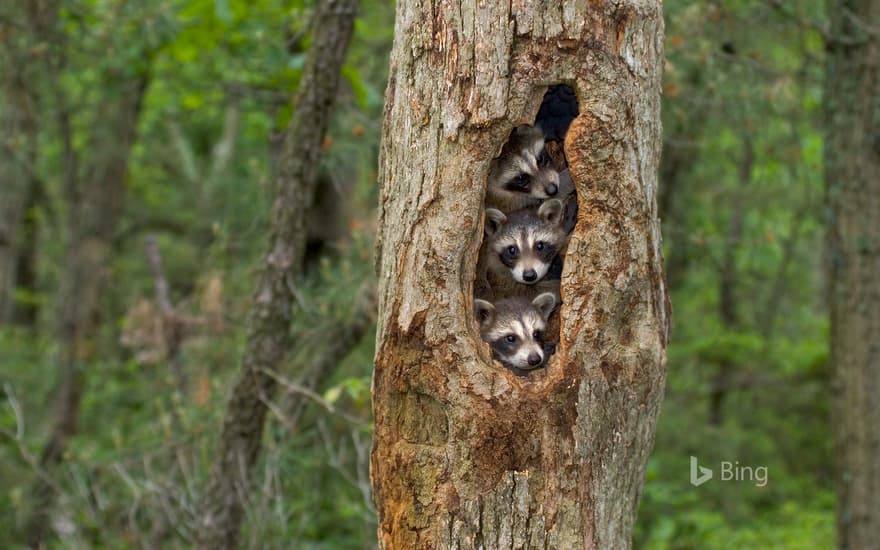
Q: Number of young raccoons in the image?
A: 3